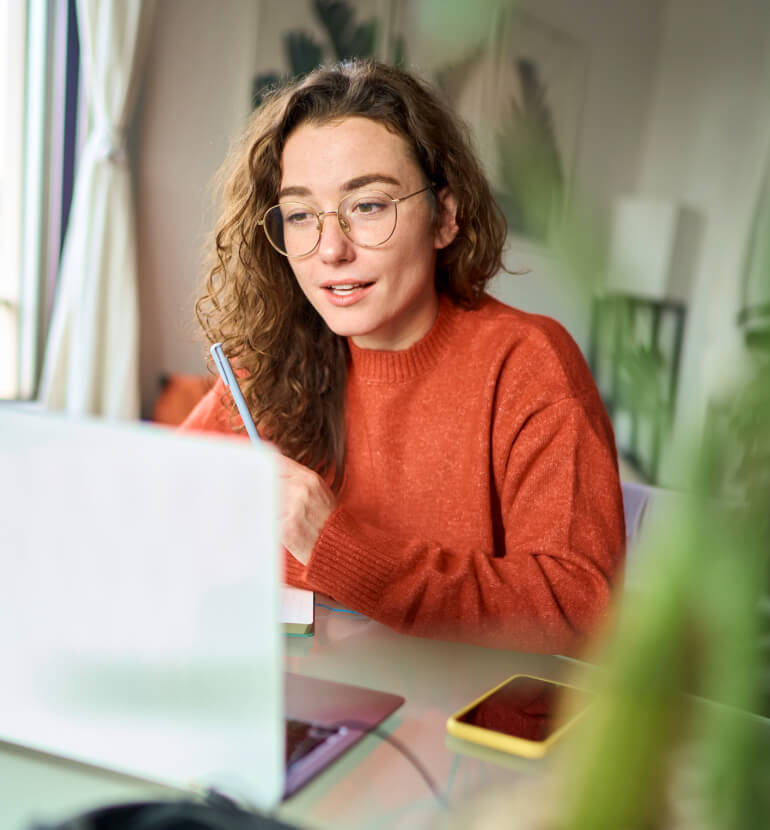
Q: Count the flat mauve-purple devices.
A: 1